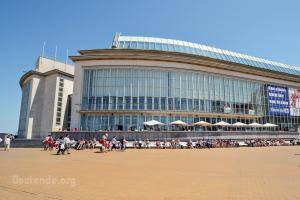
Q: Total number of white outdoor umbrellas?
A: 7